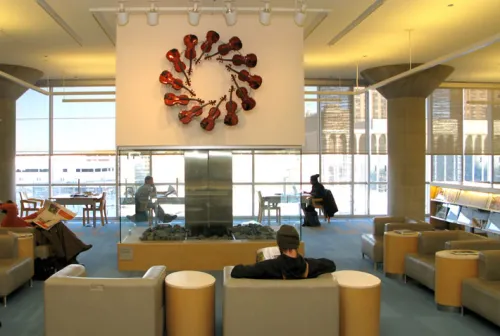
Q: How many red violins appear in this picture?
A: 12